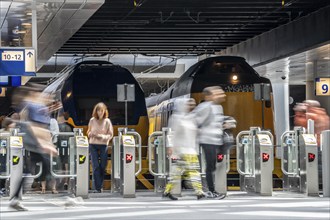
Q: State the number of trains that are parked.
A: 2